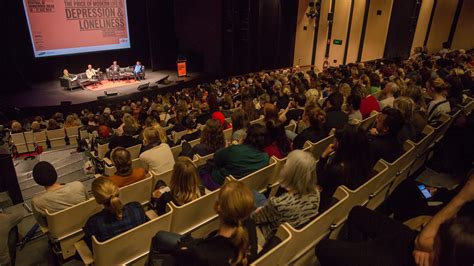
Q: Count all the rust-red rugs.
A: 1